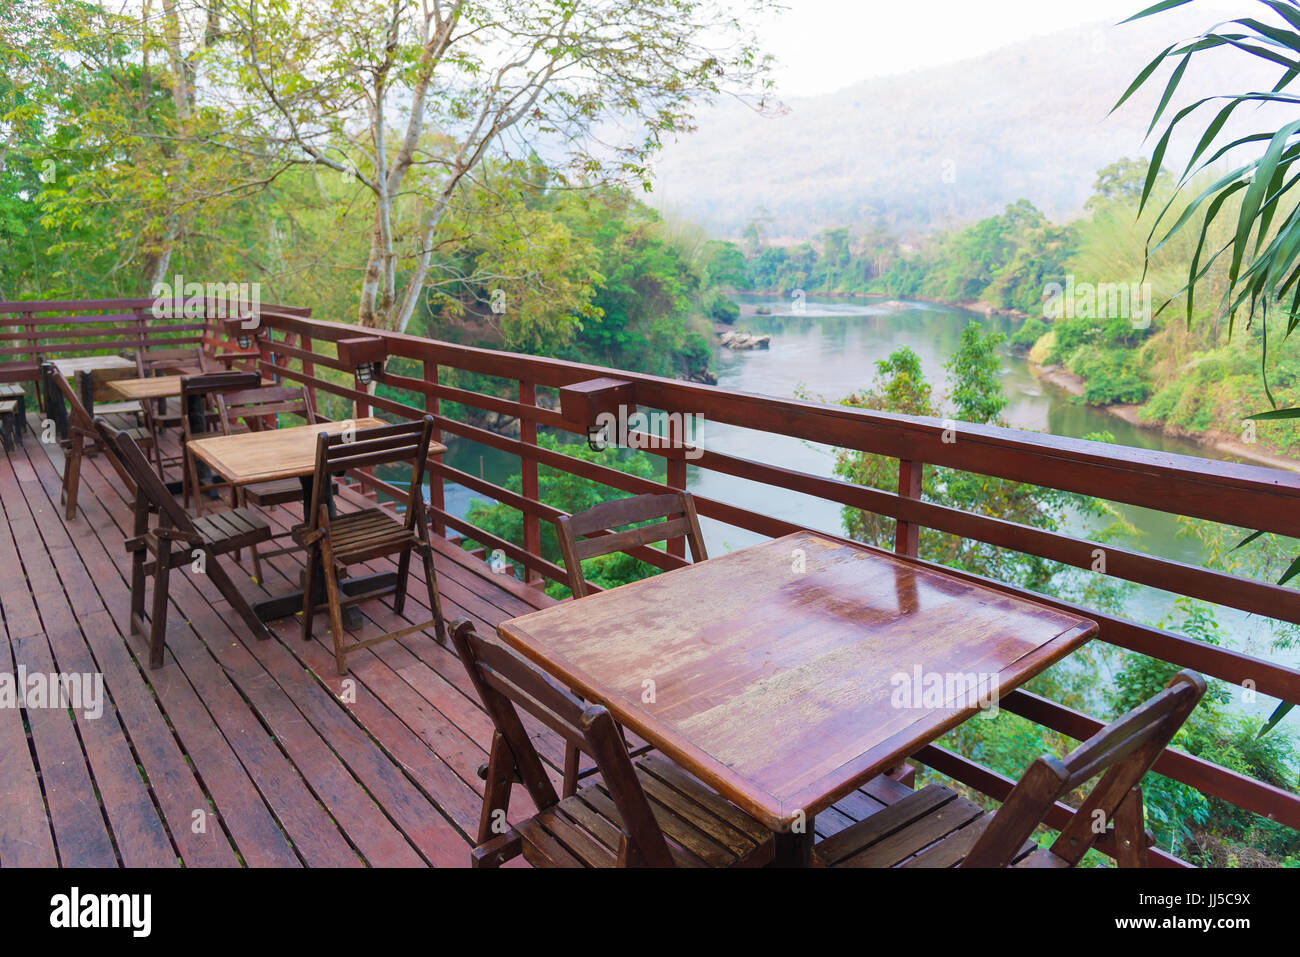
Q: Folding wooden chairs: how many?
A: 9